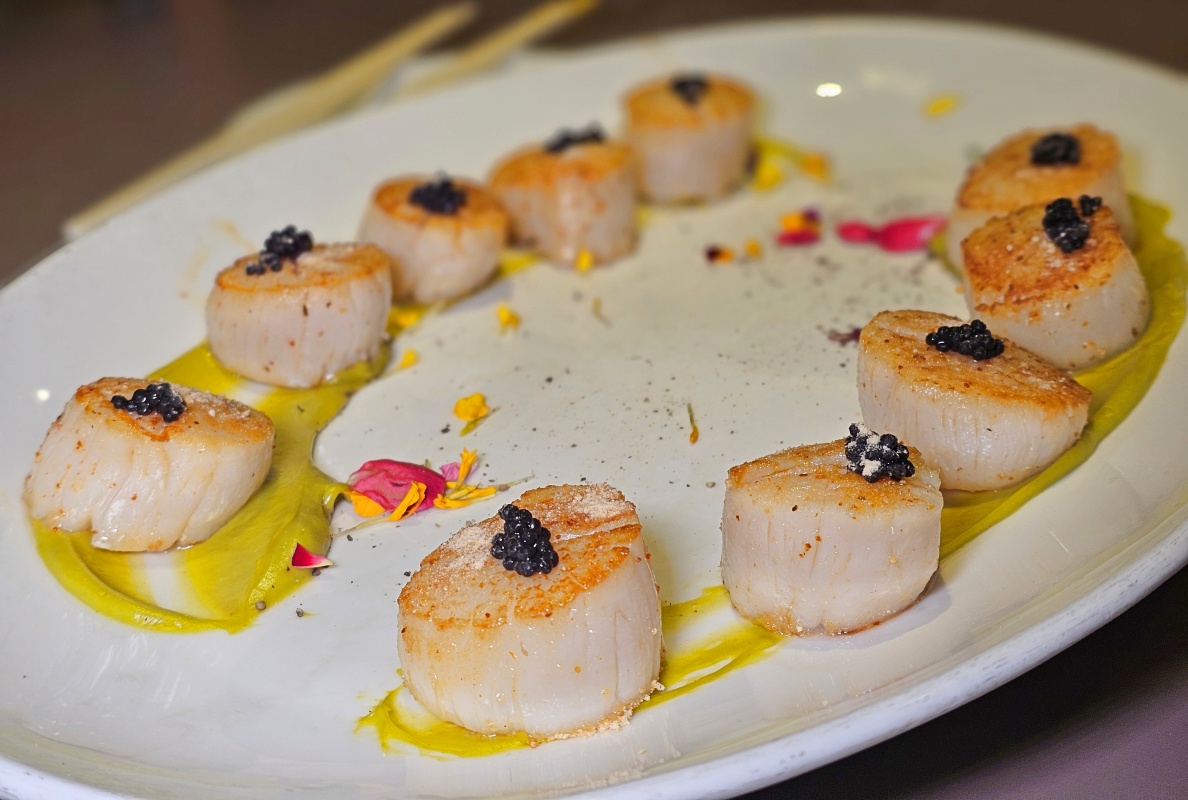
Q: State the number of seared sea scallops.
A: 10